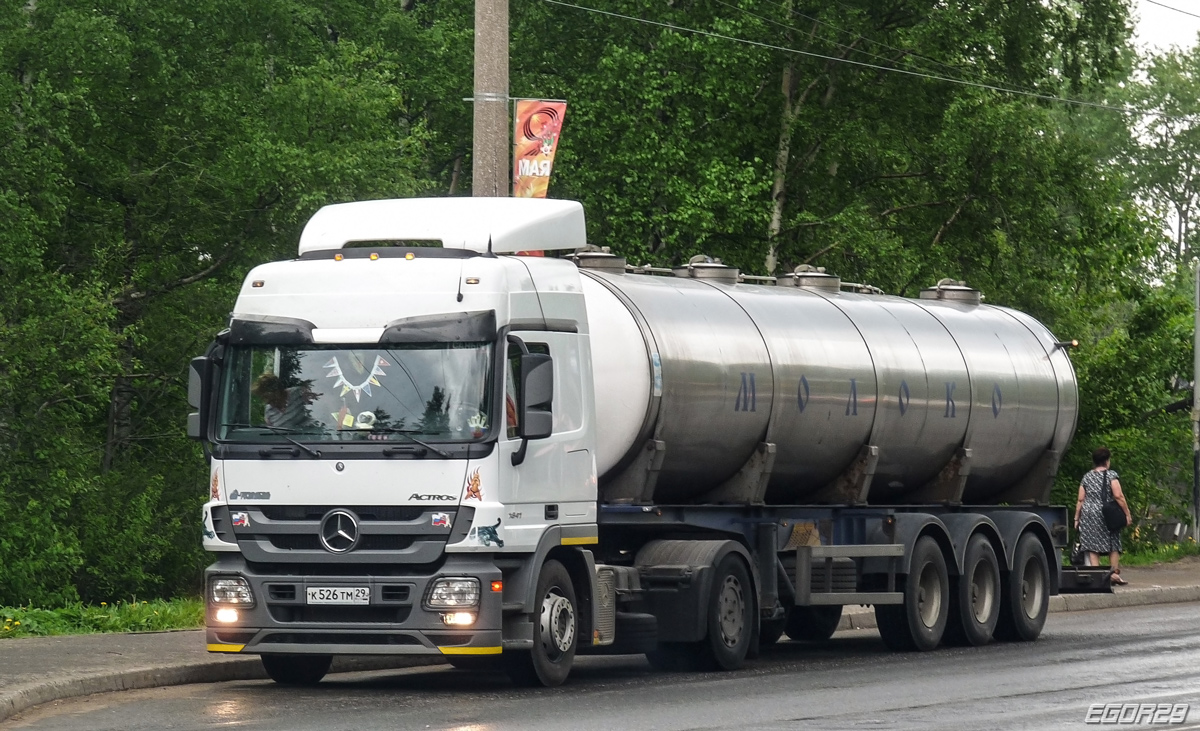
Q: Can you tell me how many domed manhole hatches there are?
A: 4